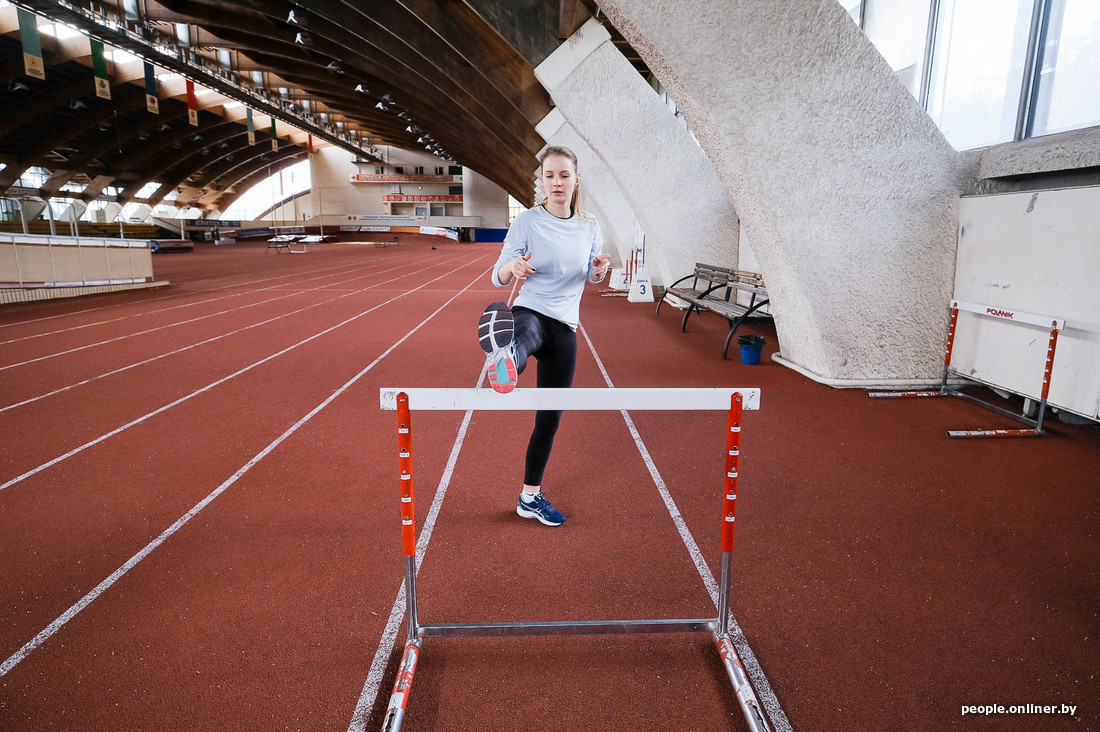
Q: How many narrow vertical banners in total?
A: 7